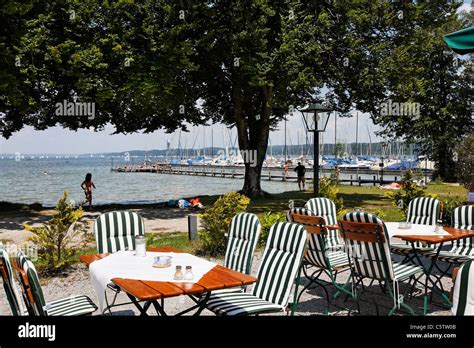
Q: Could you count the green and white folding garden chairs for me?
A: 11